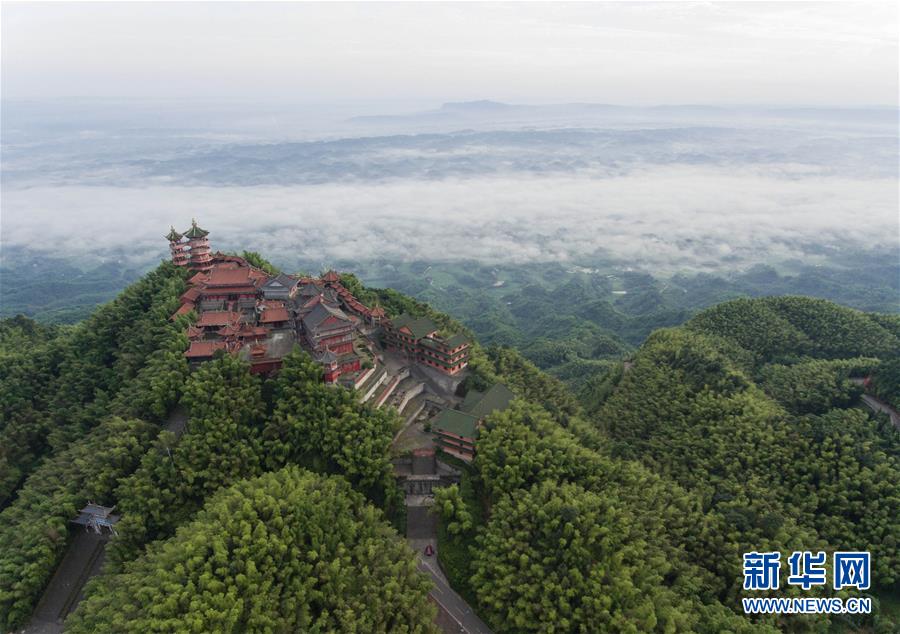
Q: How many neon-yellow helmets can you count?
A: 0